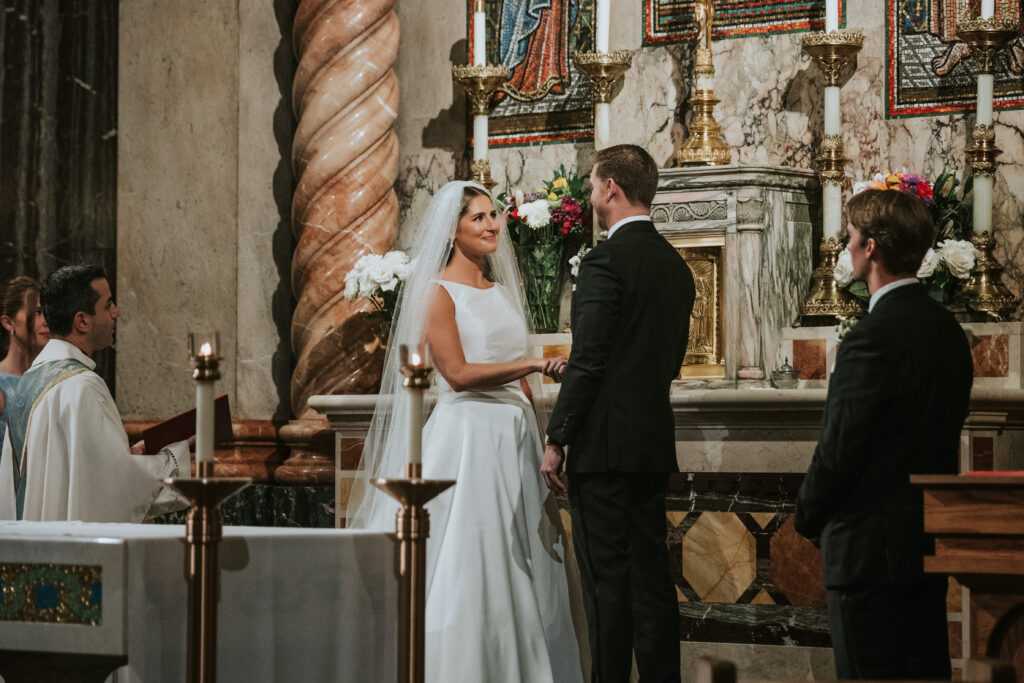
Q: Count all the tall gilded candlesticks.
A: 4